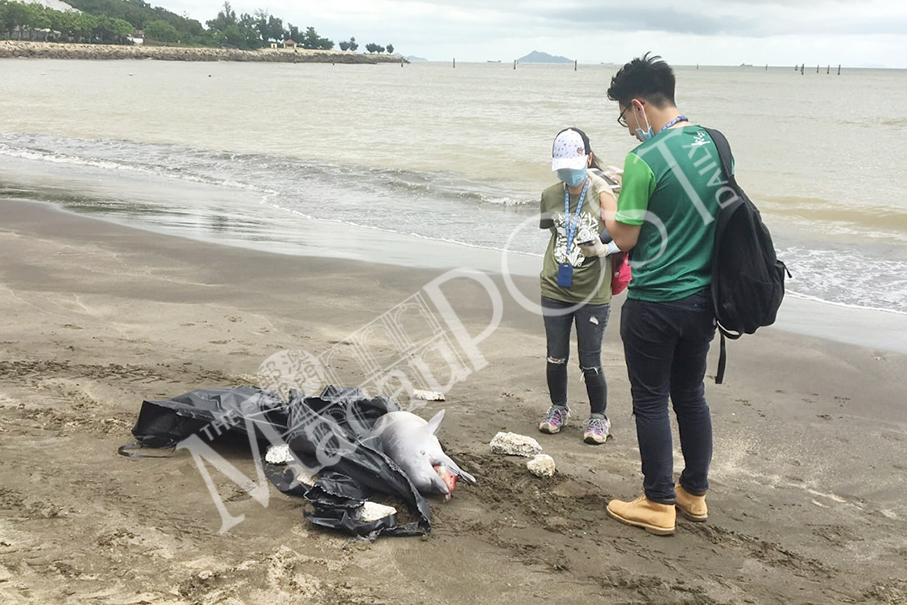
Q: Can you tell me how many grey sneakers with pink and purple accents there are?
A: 2